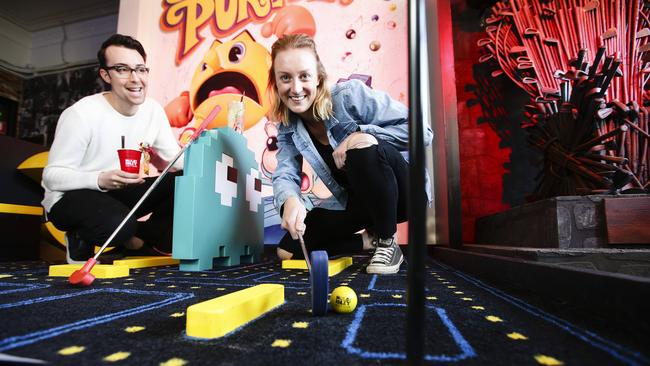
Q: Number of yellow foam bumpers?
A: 4